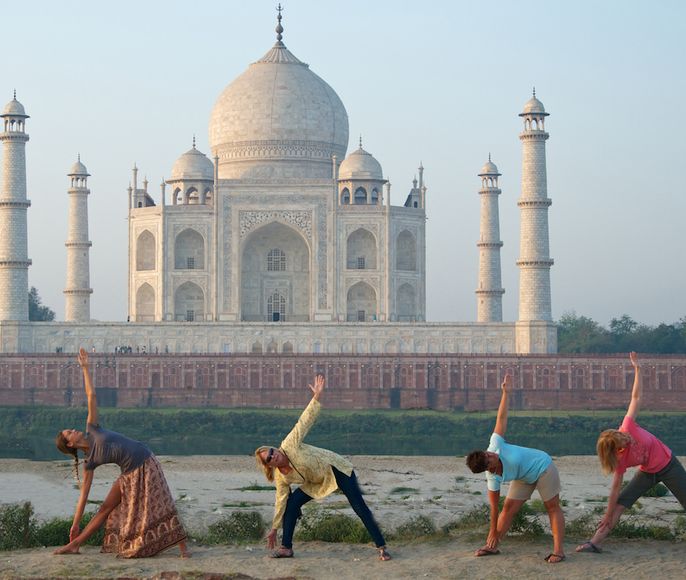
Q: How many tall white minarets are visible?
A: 4